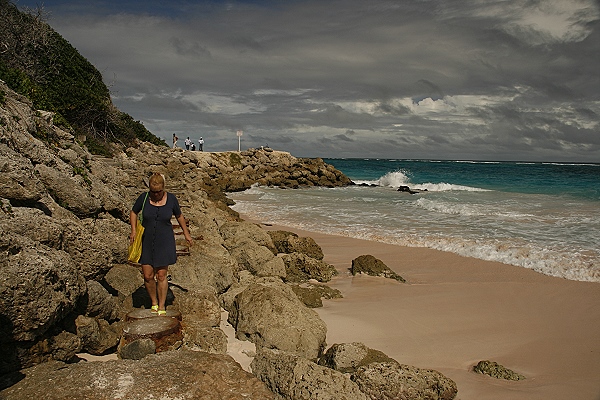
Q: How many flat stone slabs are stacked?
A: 2